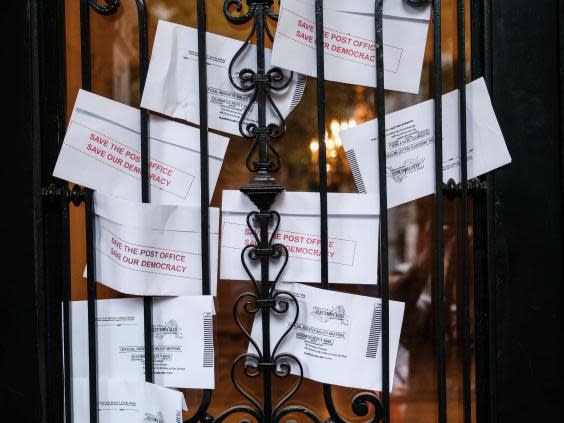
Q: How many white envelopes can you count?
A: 9